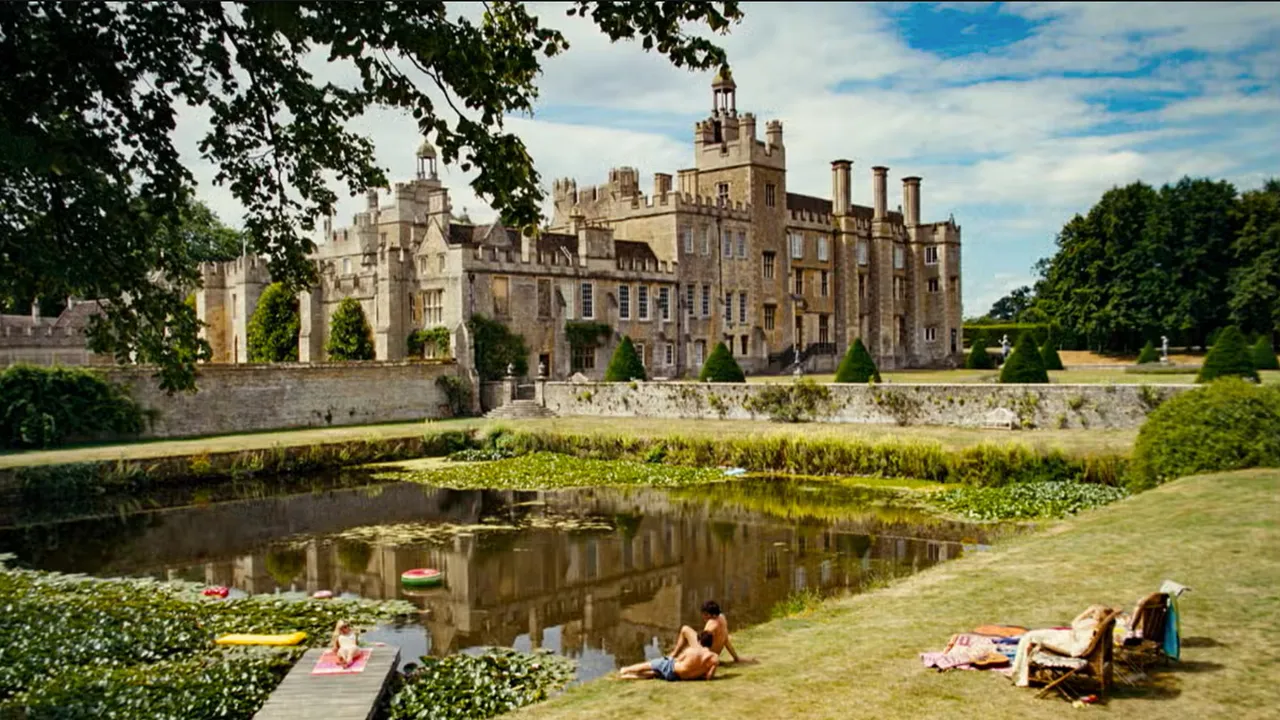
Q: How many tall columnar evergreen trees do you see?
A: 2